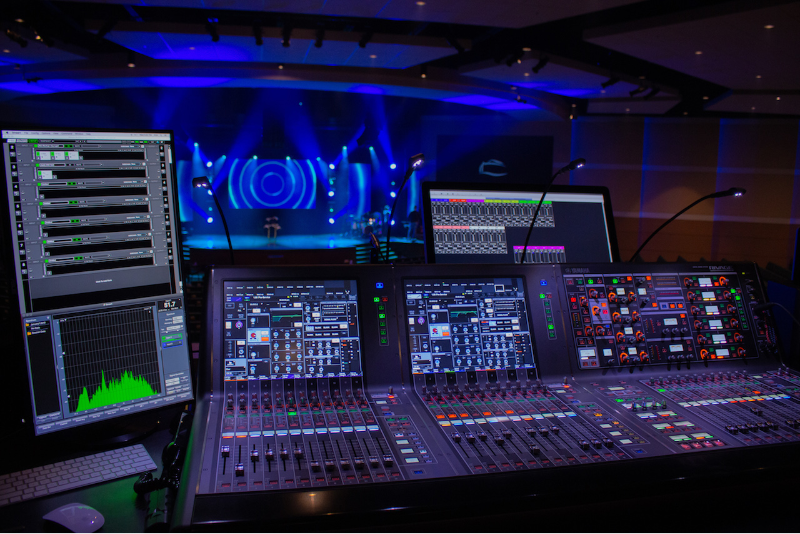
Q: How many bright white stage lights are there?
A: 9